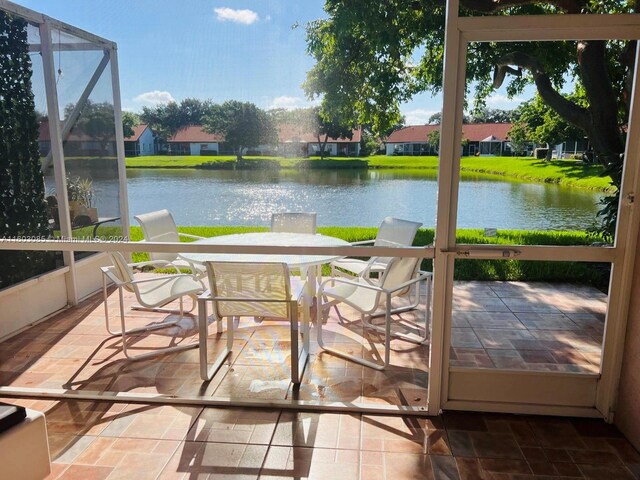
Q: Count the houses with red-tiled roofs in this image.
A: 3